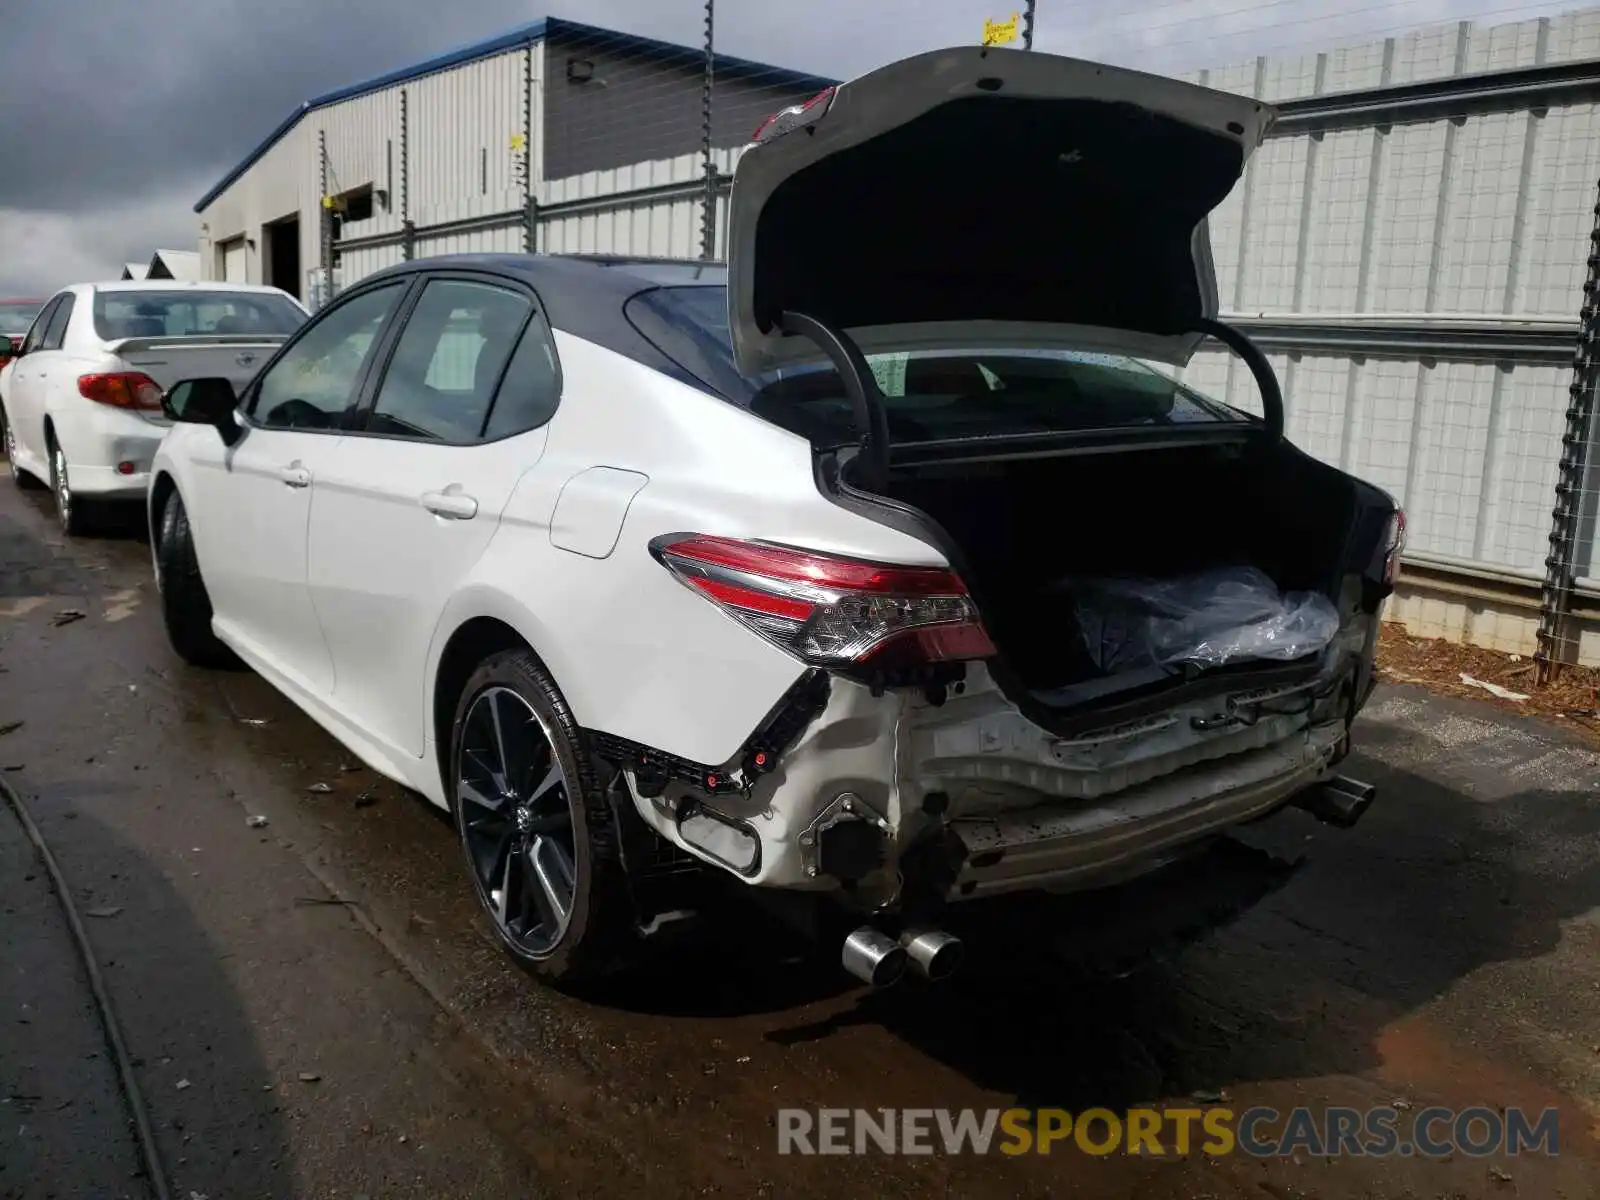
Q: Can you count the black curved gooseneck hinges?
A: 2